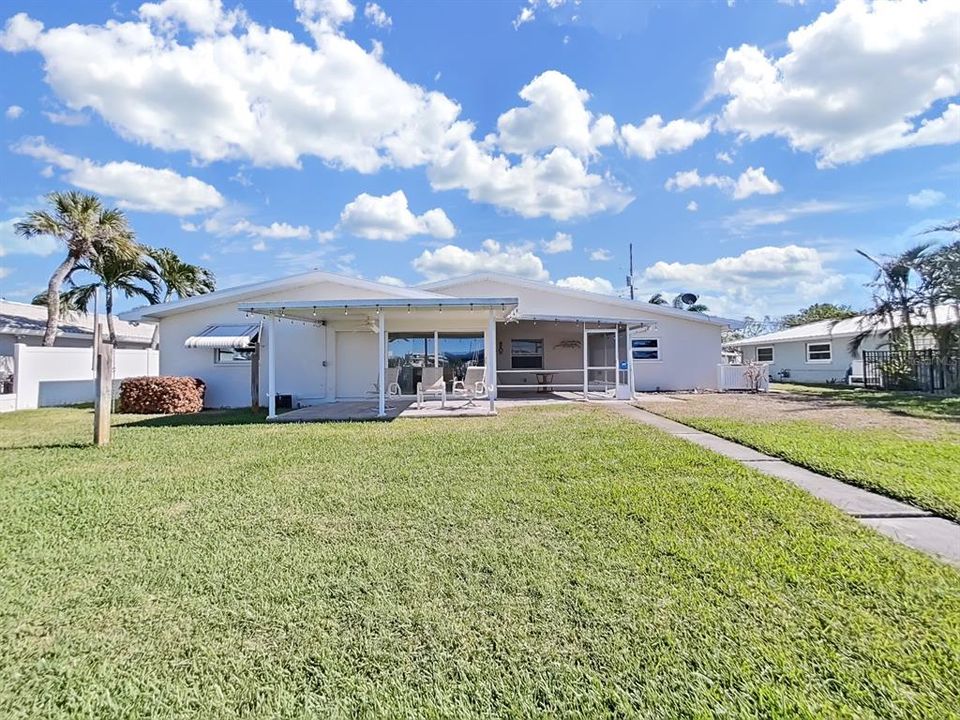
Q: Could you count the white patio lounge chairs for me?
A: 3